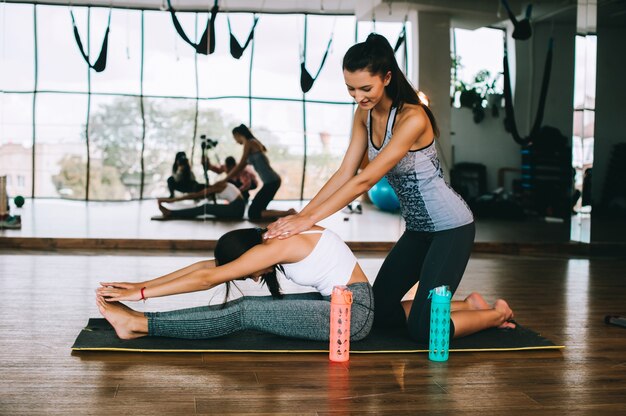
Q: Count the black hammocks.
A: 7